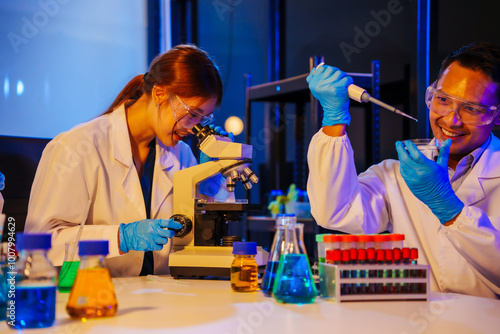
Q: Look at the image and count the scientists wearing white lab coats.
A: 2